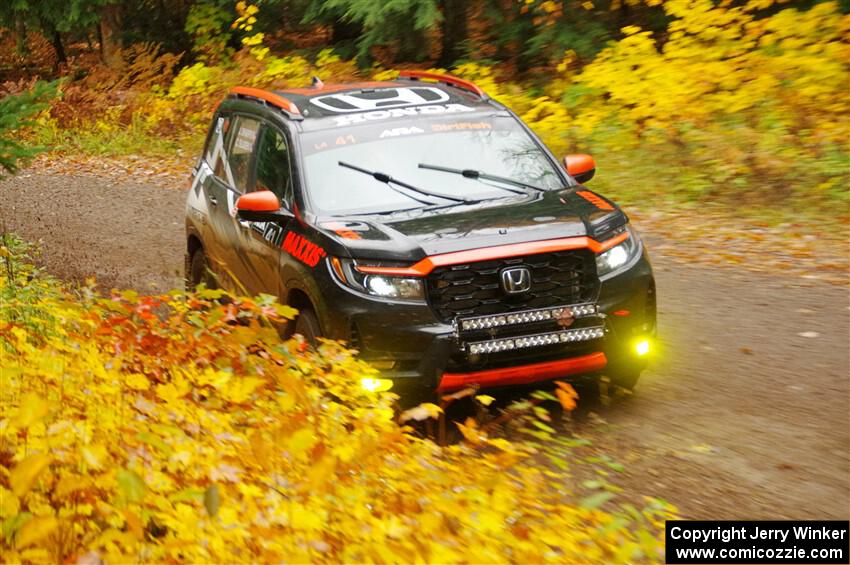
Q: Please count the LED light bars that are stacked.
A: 2